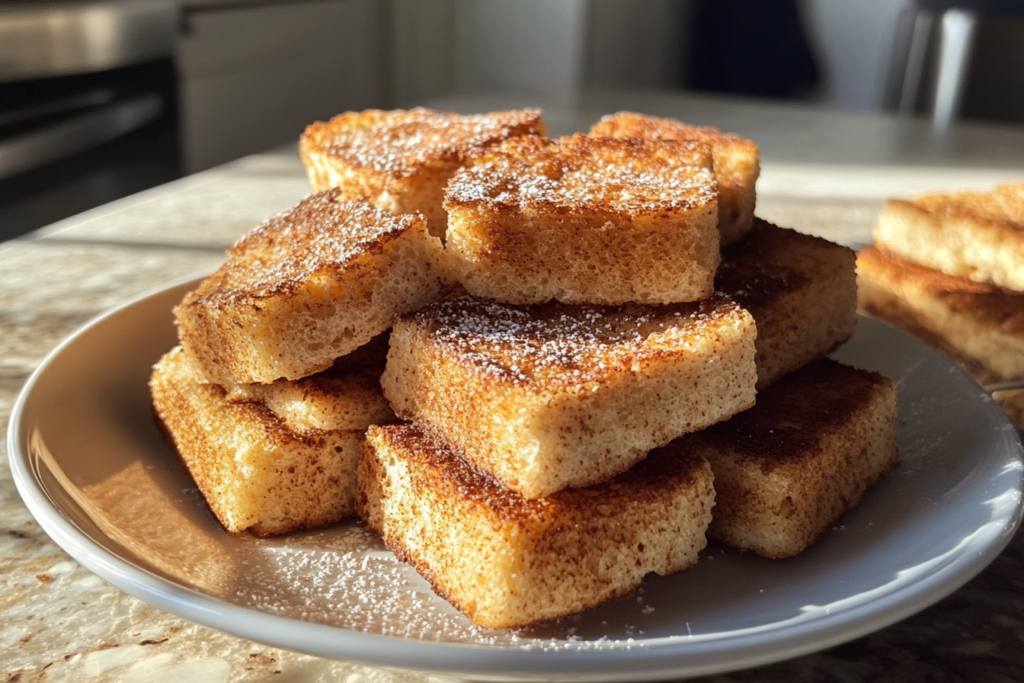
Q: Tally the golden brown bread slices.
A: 12